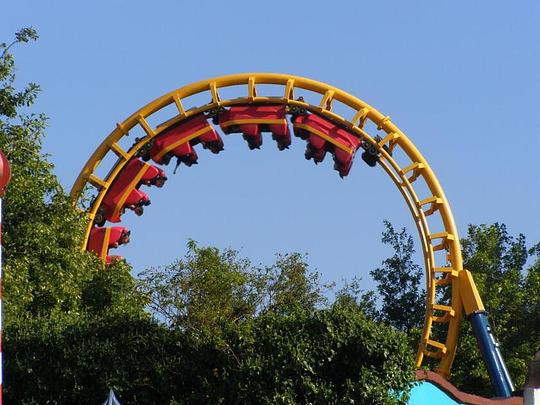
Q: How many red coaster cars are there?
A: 5